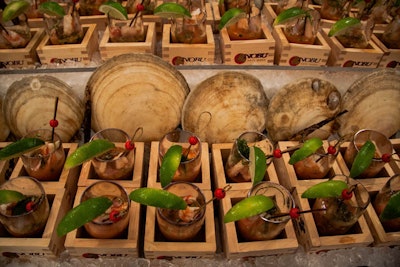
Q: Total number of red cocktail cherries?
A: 13